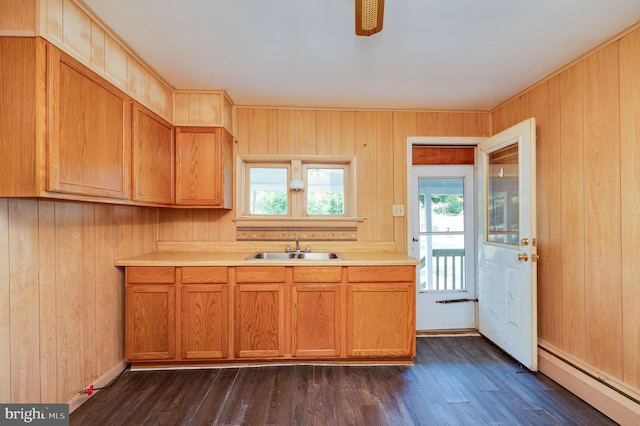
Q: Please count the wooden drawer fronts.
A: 5